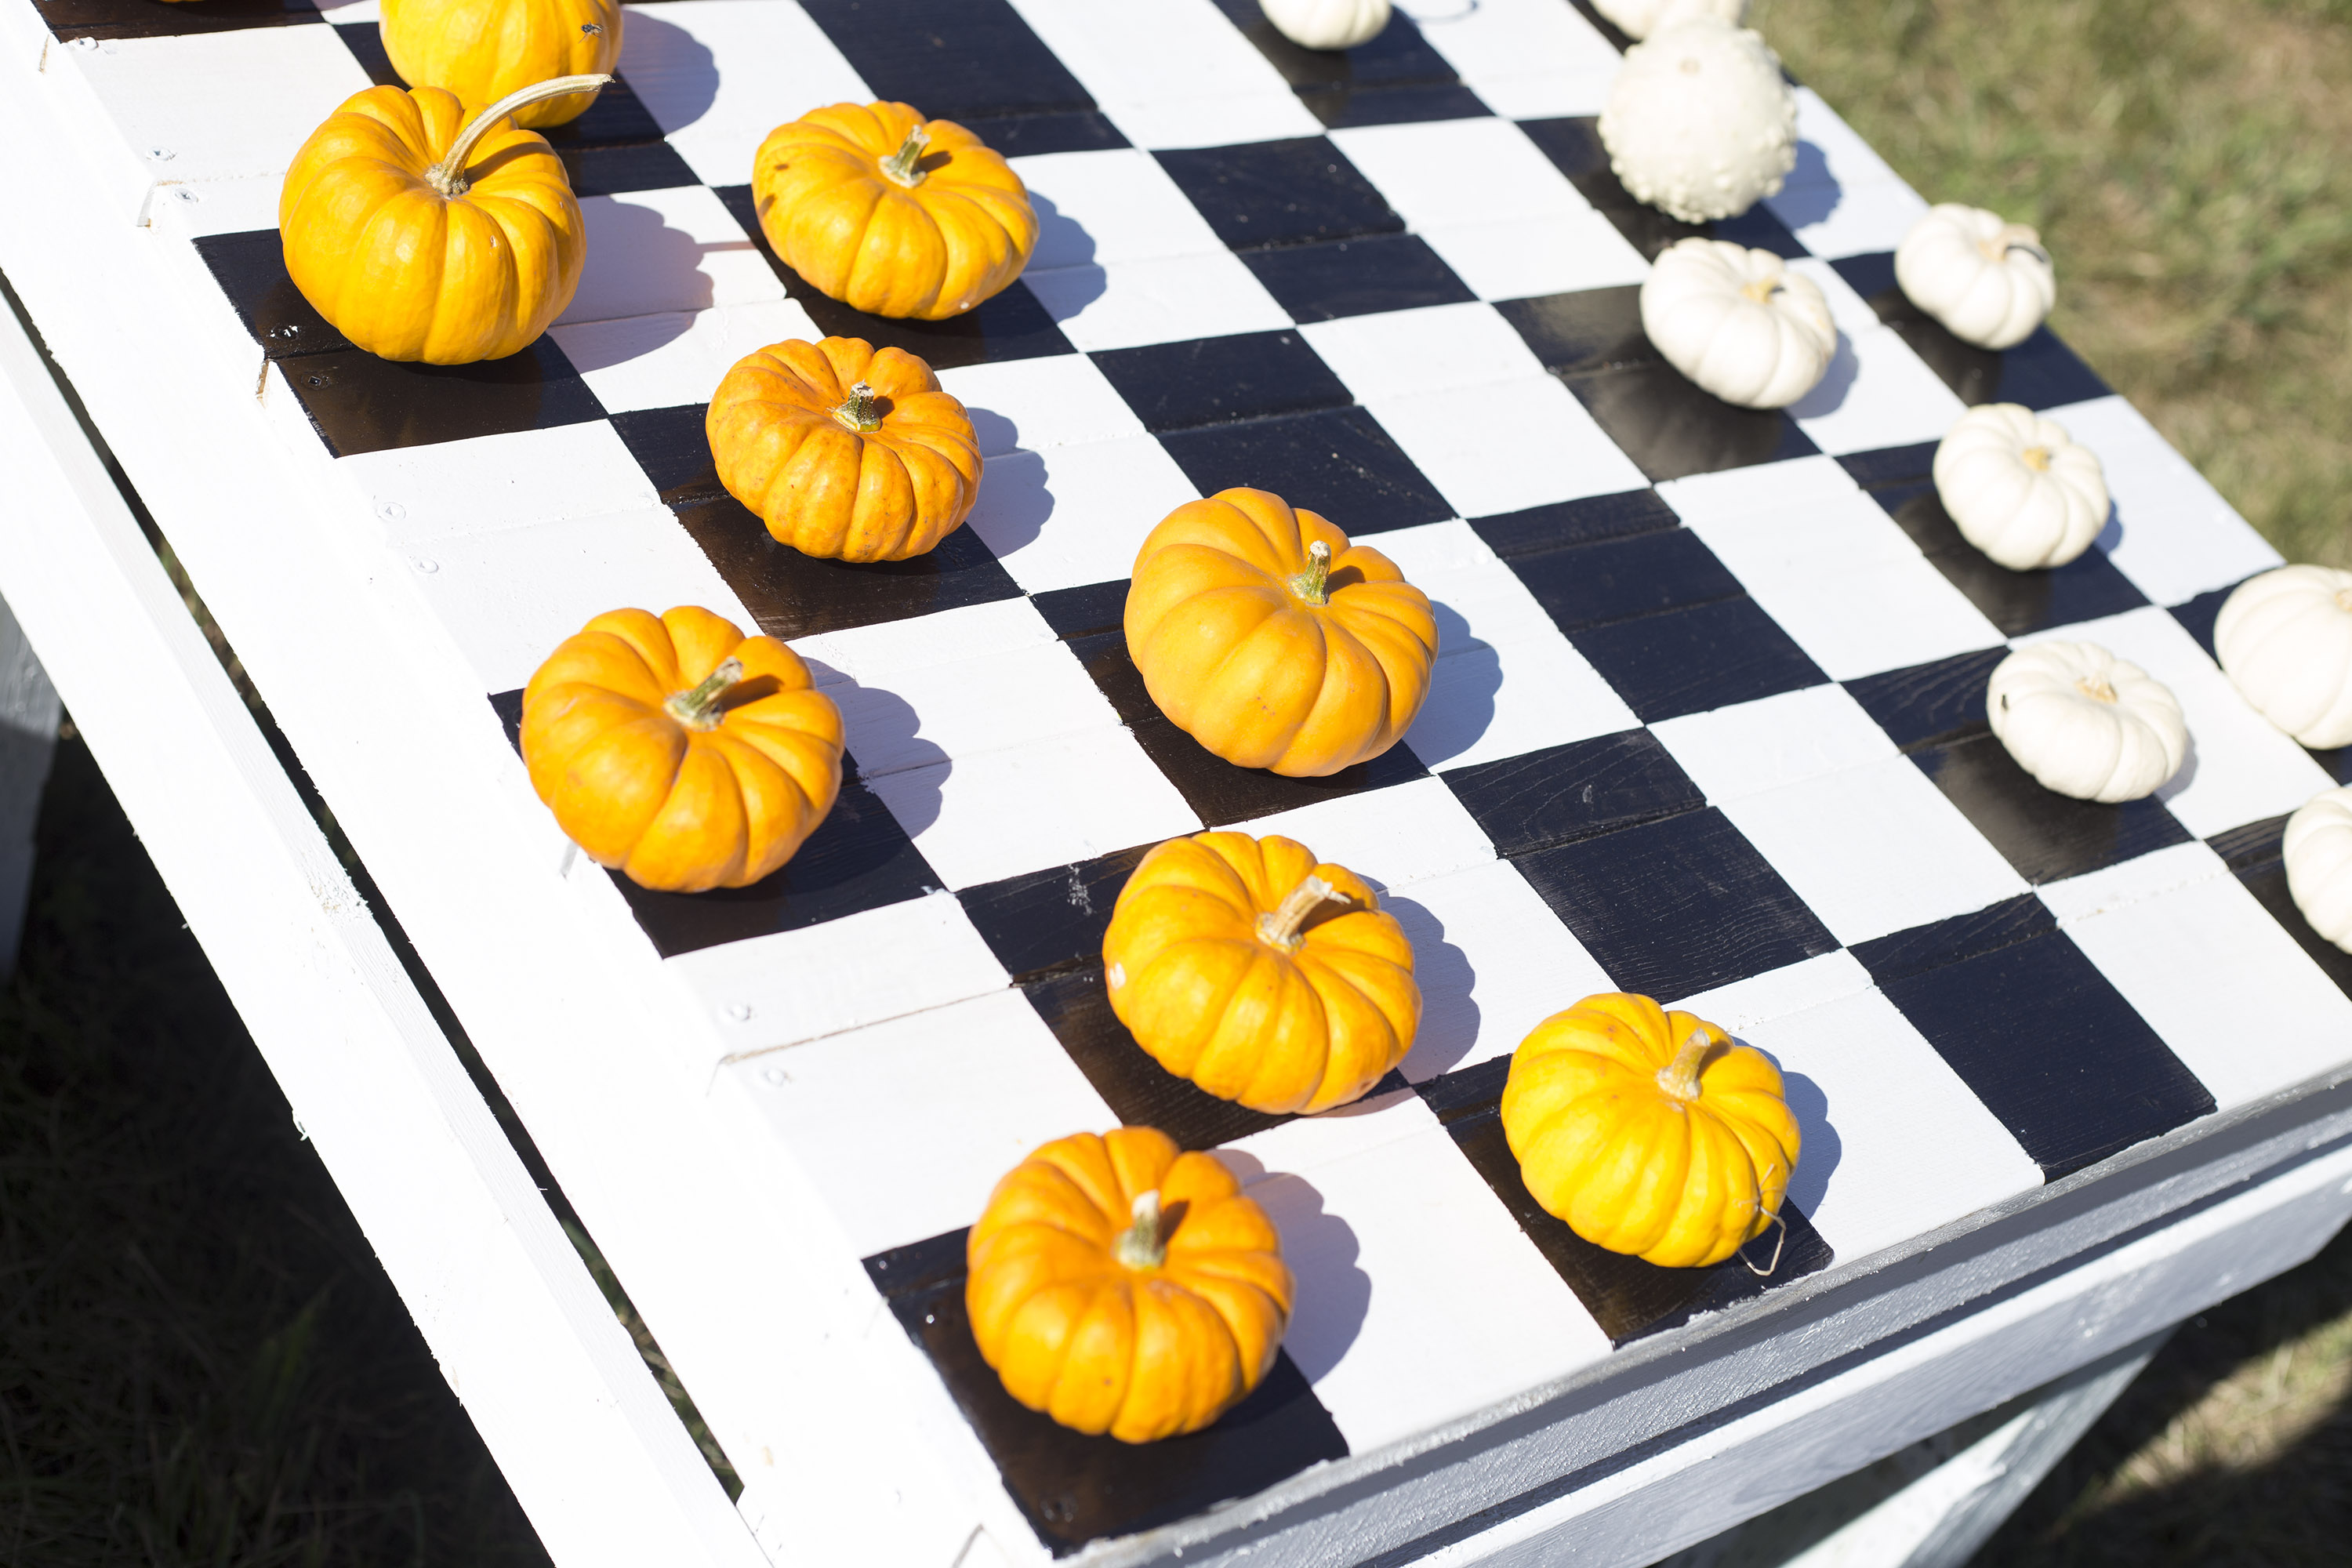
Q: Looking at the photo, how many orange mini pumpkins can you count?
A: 9